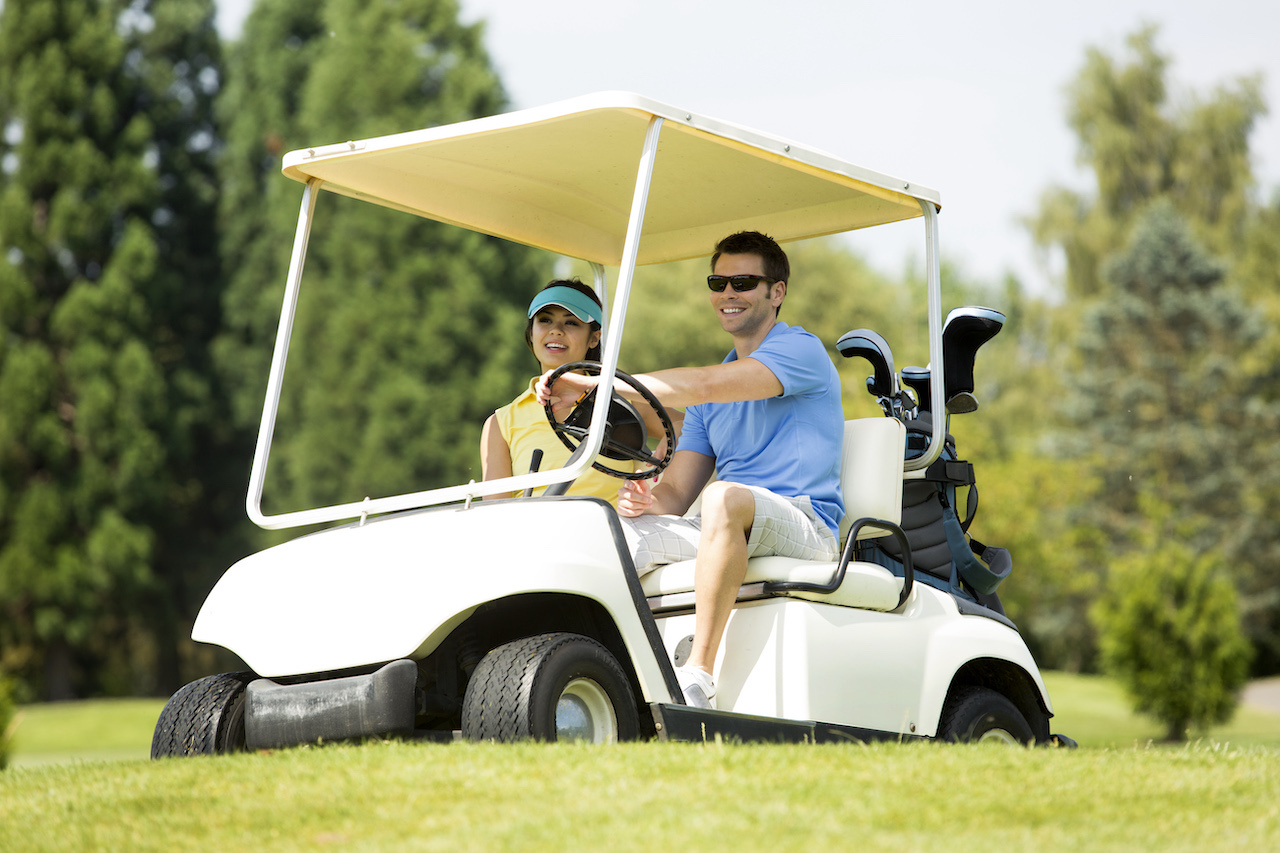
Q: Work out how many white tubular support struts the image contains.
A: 4